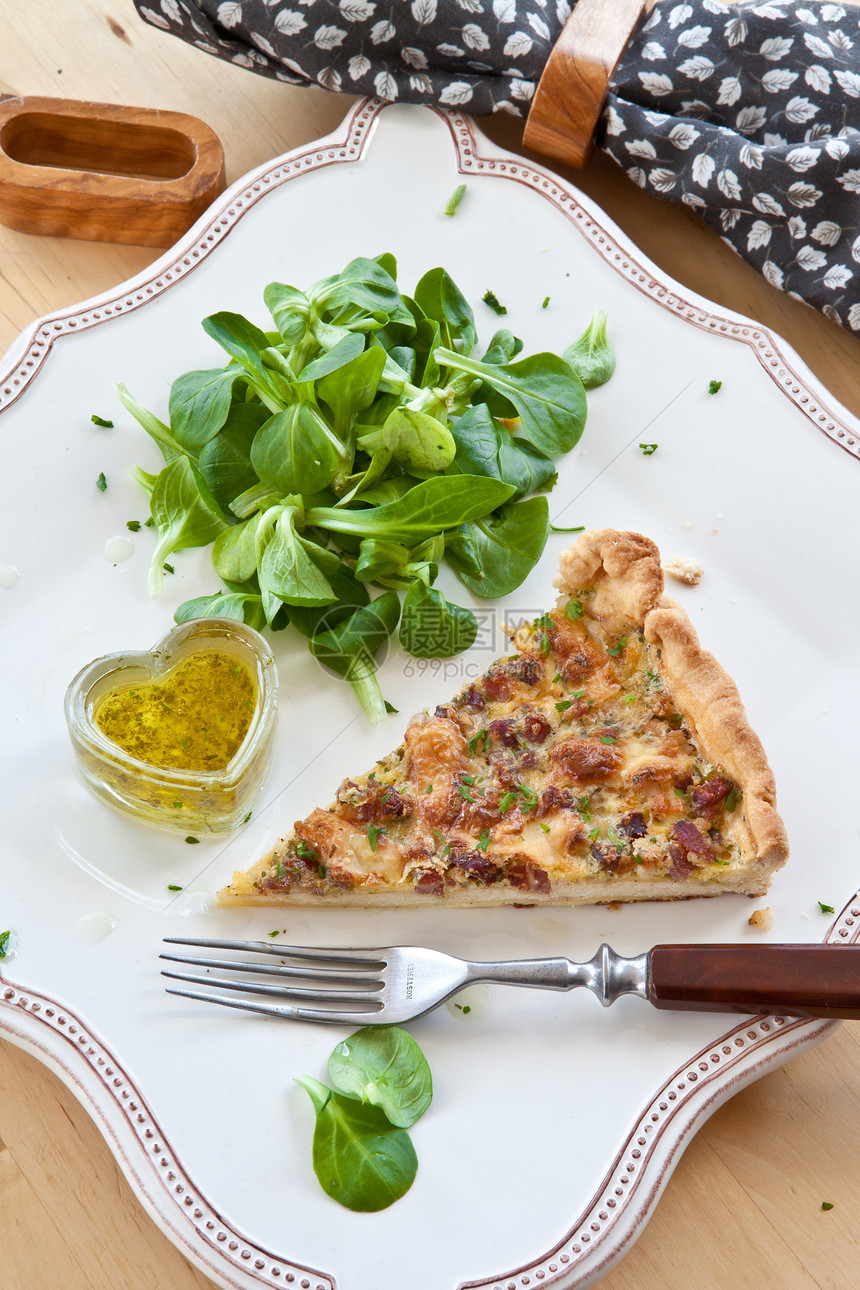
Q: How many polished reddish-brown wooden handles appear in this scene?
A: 1